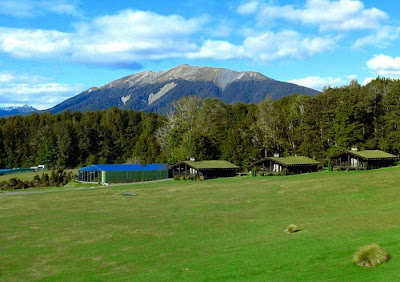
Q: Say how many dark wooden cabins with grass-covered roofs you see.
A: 3